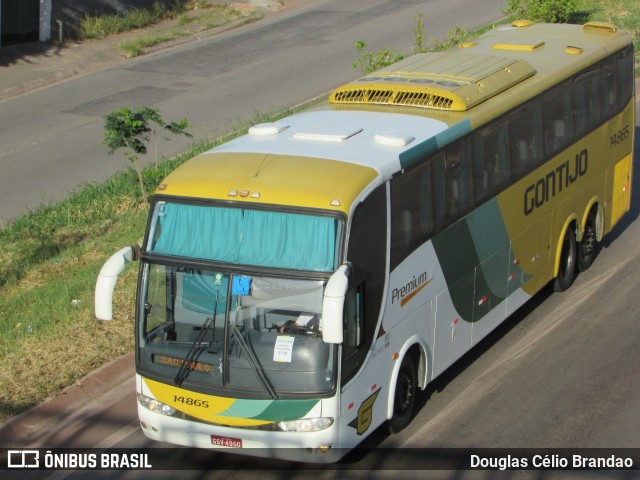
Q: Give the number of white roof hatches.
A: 3